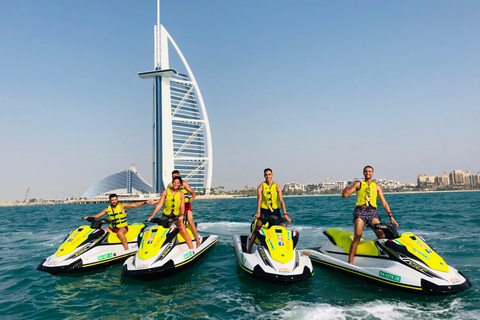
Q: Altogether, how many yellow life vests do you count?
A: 5